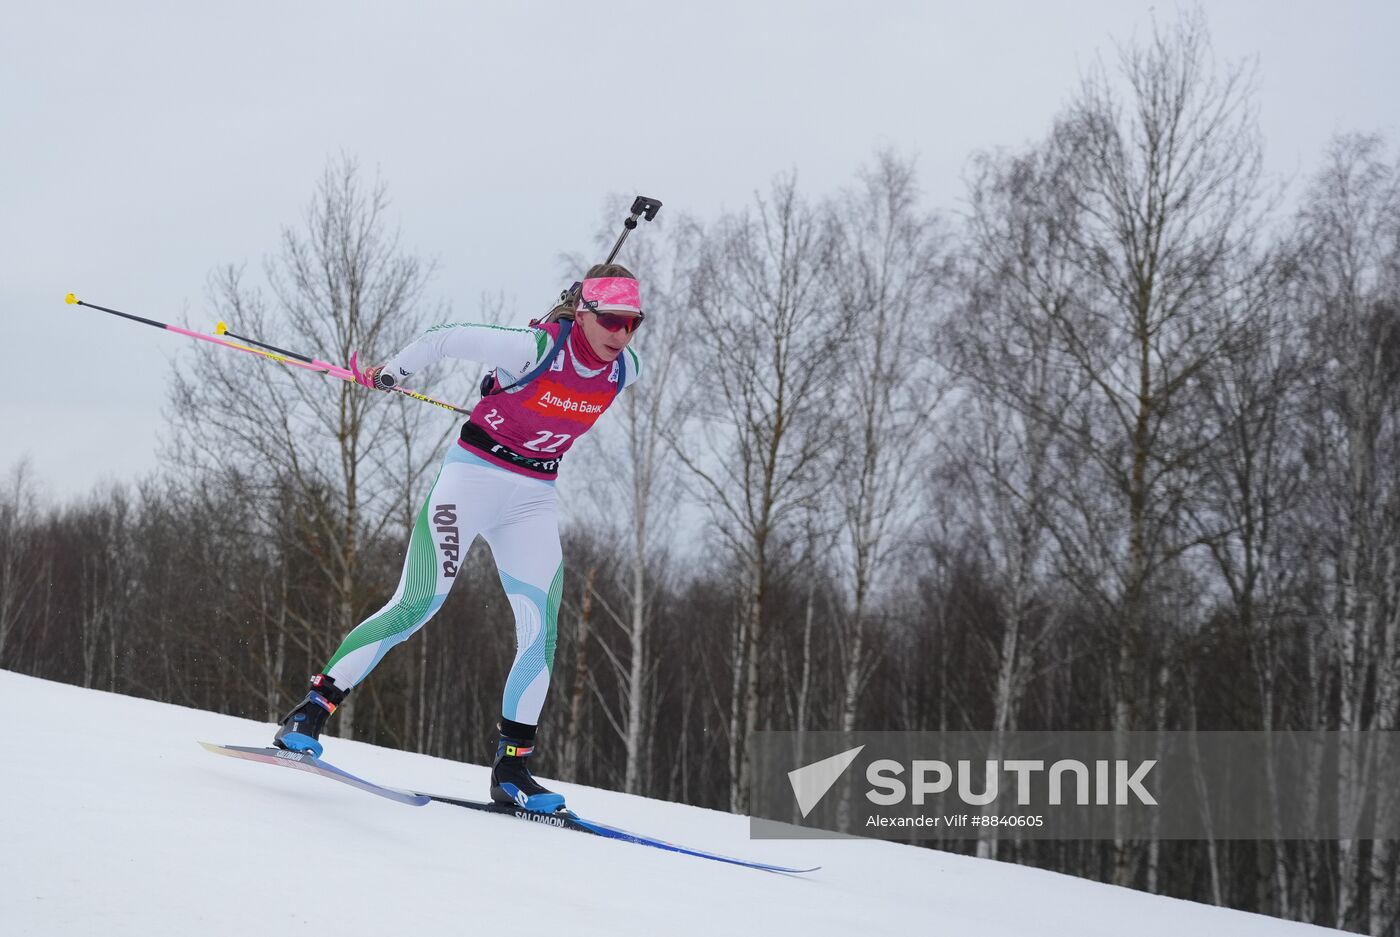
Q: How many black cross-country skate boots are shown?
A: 2